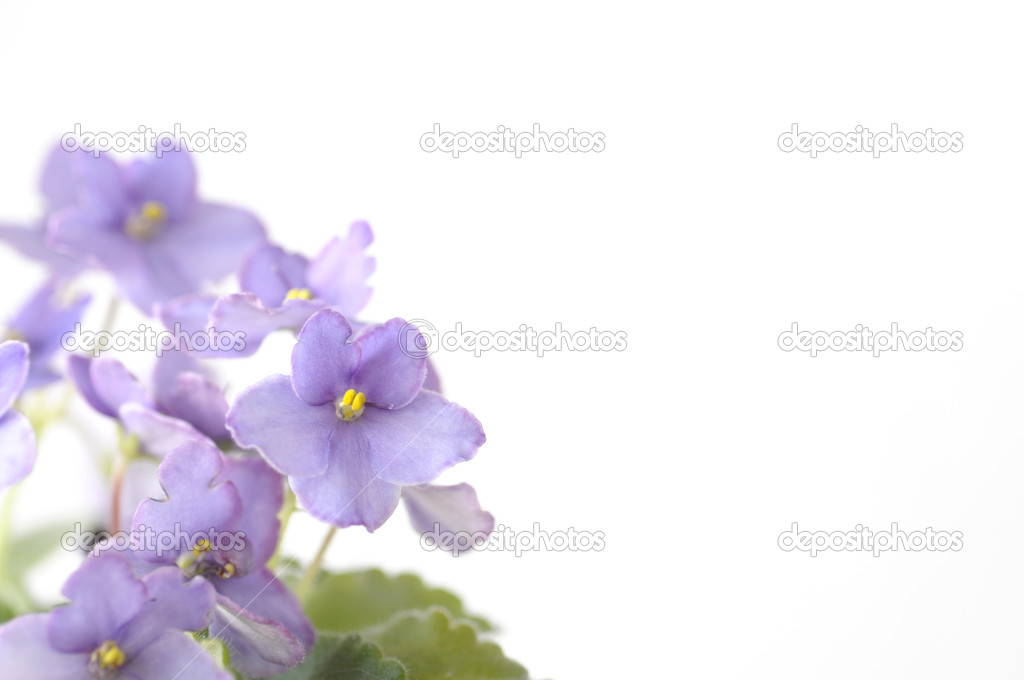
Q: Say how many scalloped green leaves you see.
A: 3